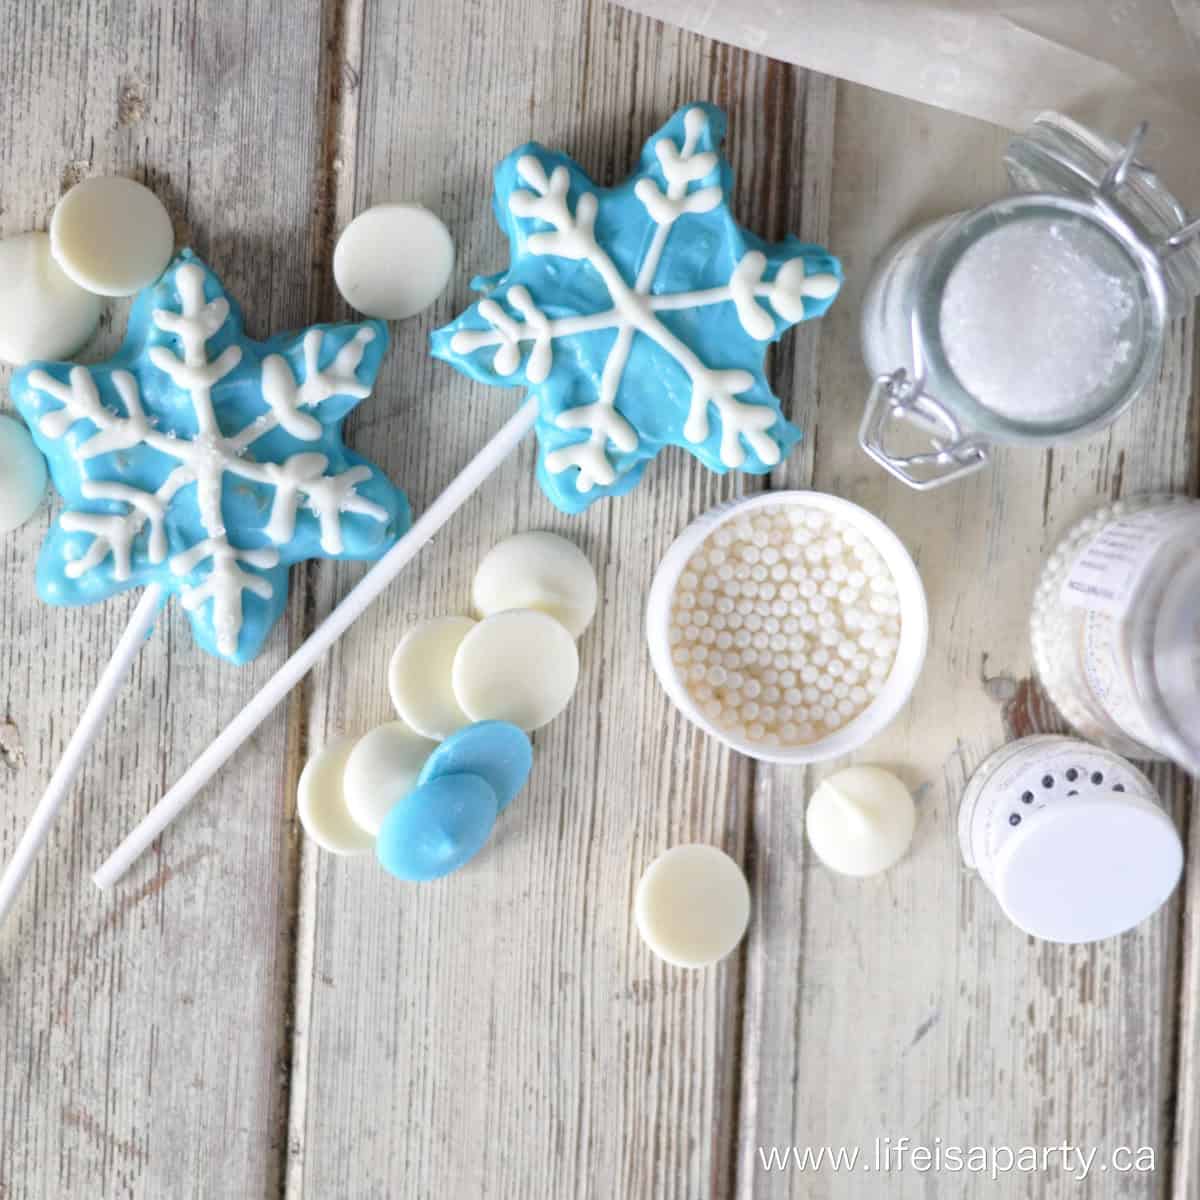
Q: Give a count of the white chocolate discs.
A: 11